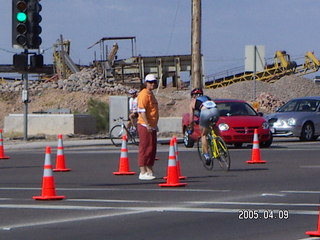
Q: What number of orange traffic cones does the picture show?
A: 8